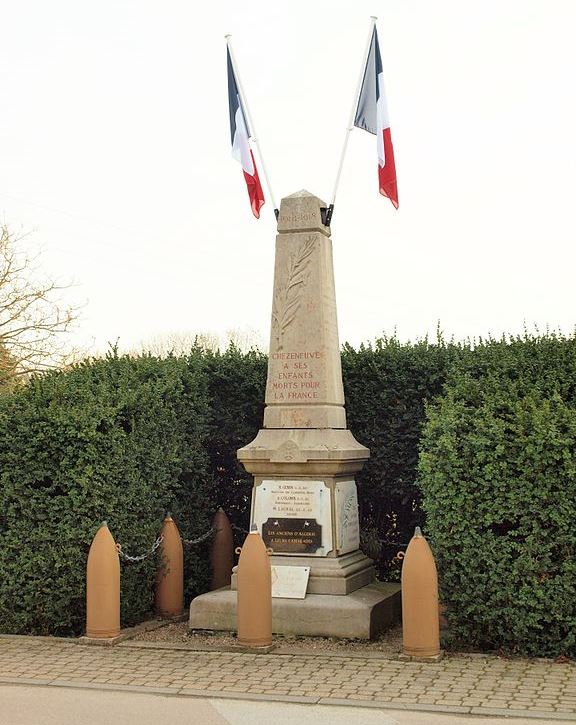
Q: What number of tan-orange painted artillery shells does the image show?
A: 5